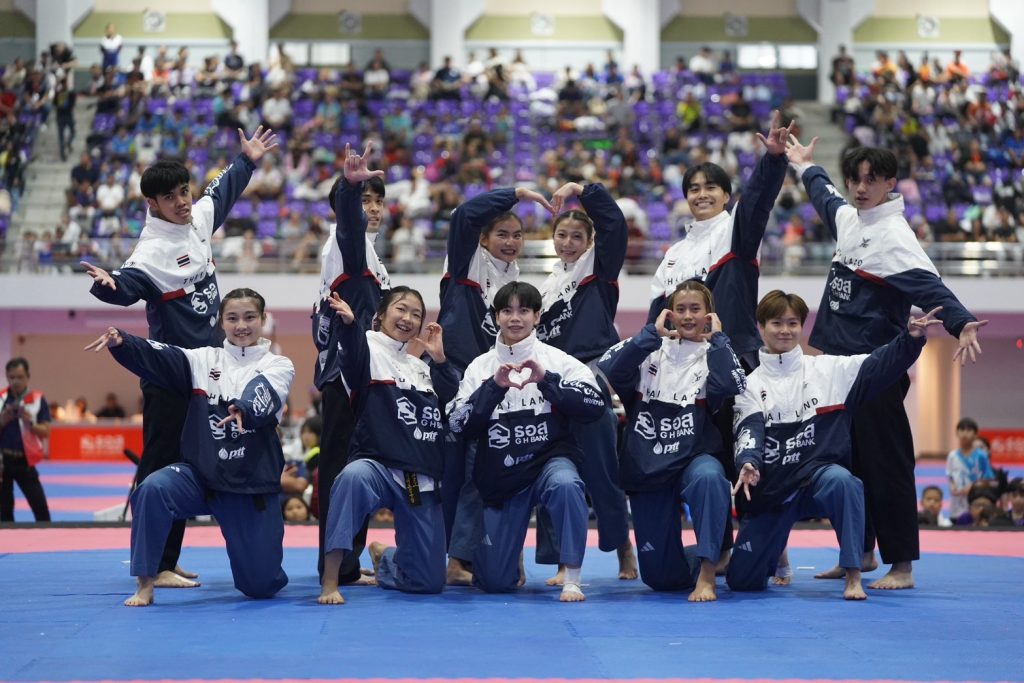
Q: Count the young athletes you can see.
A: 11